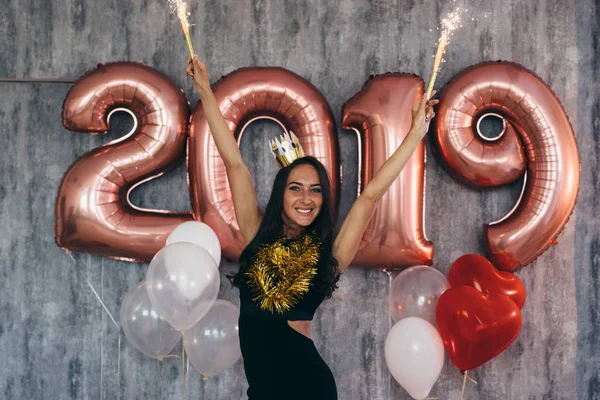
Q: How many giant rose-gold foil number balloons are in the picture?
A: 4